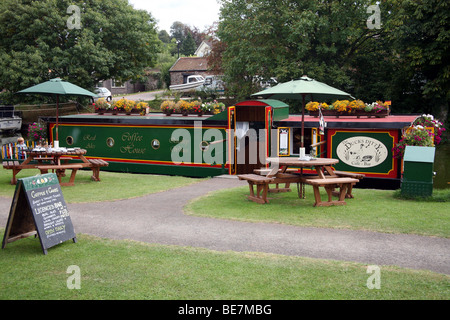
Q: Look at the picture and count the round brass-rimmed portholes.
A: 4